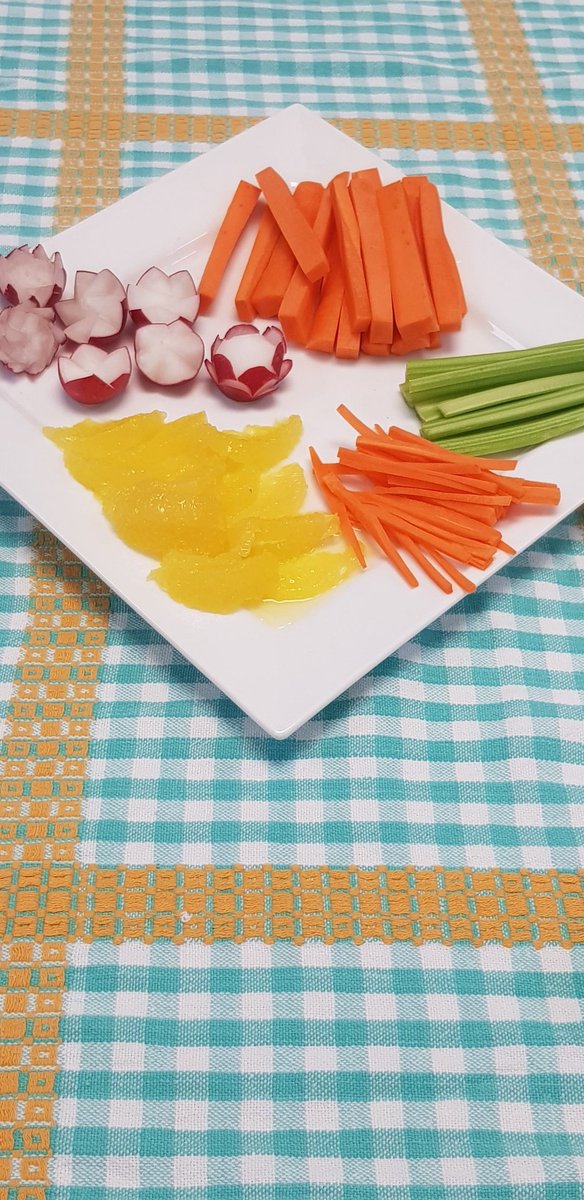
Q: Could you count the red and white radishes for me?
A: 7